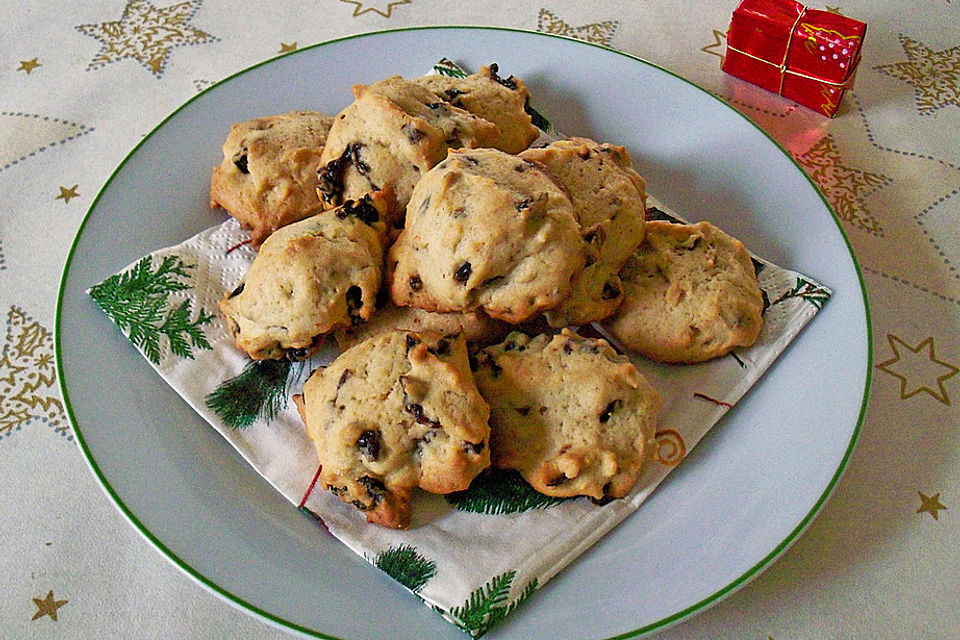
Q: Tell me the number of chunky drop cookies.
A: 10